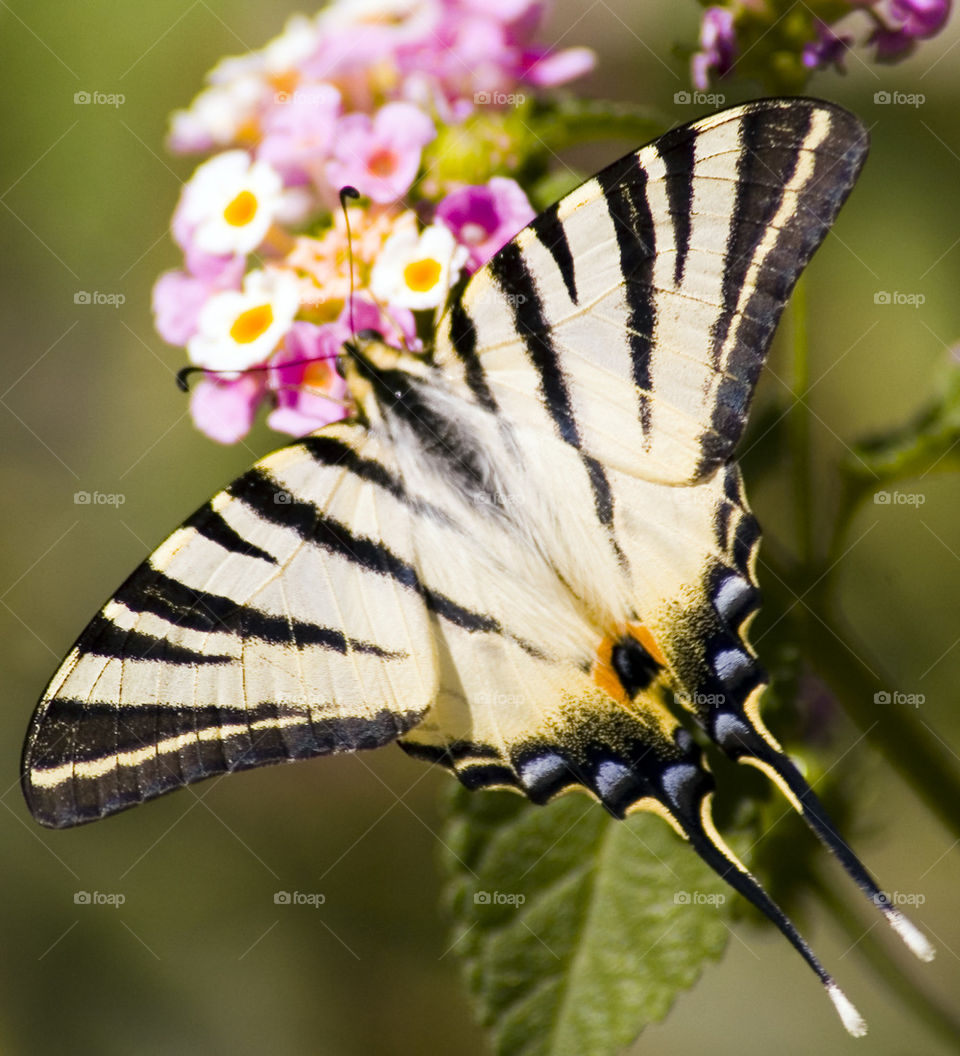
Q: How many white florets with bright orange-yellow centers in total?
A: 3